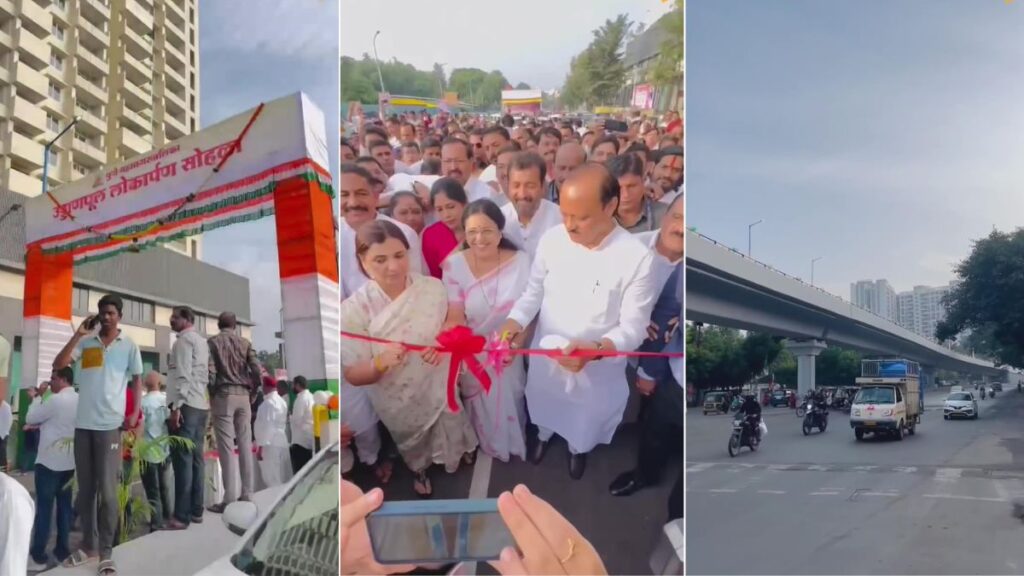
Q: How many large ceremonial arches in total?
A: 1